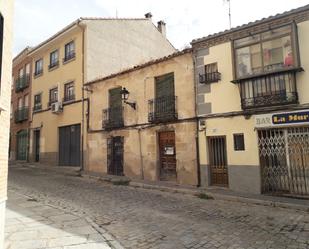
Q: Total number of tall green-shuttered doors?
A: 2